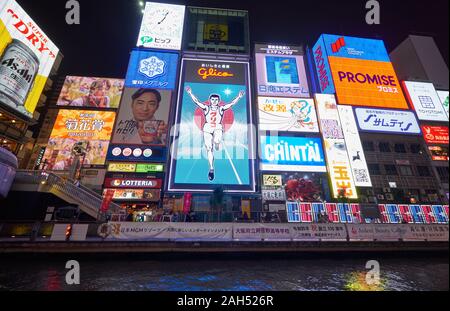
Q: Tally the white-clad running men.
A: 1